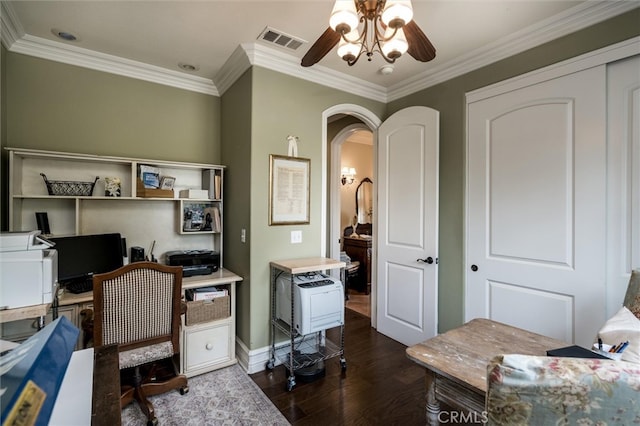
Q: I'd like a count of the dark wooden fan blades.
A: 2